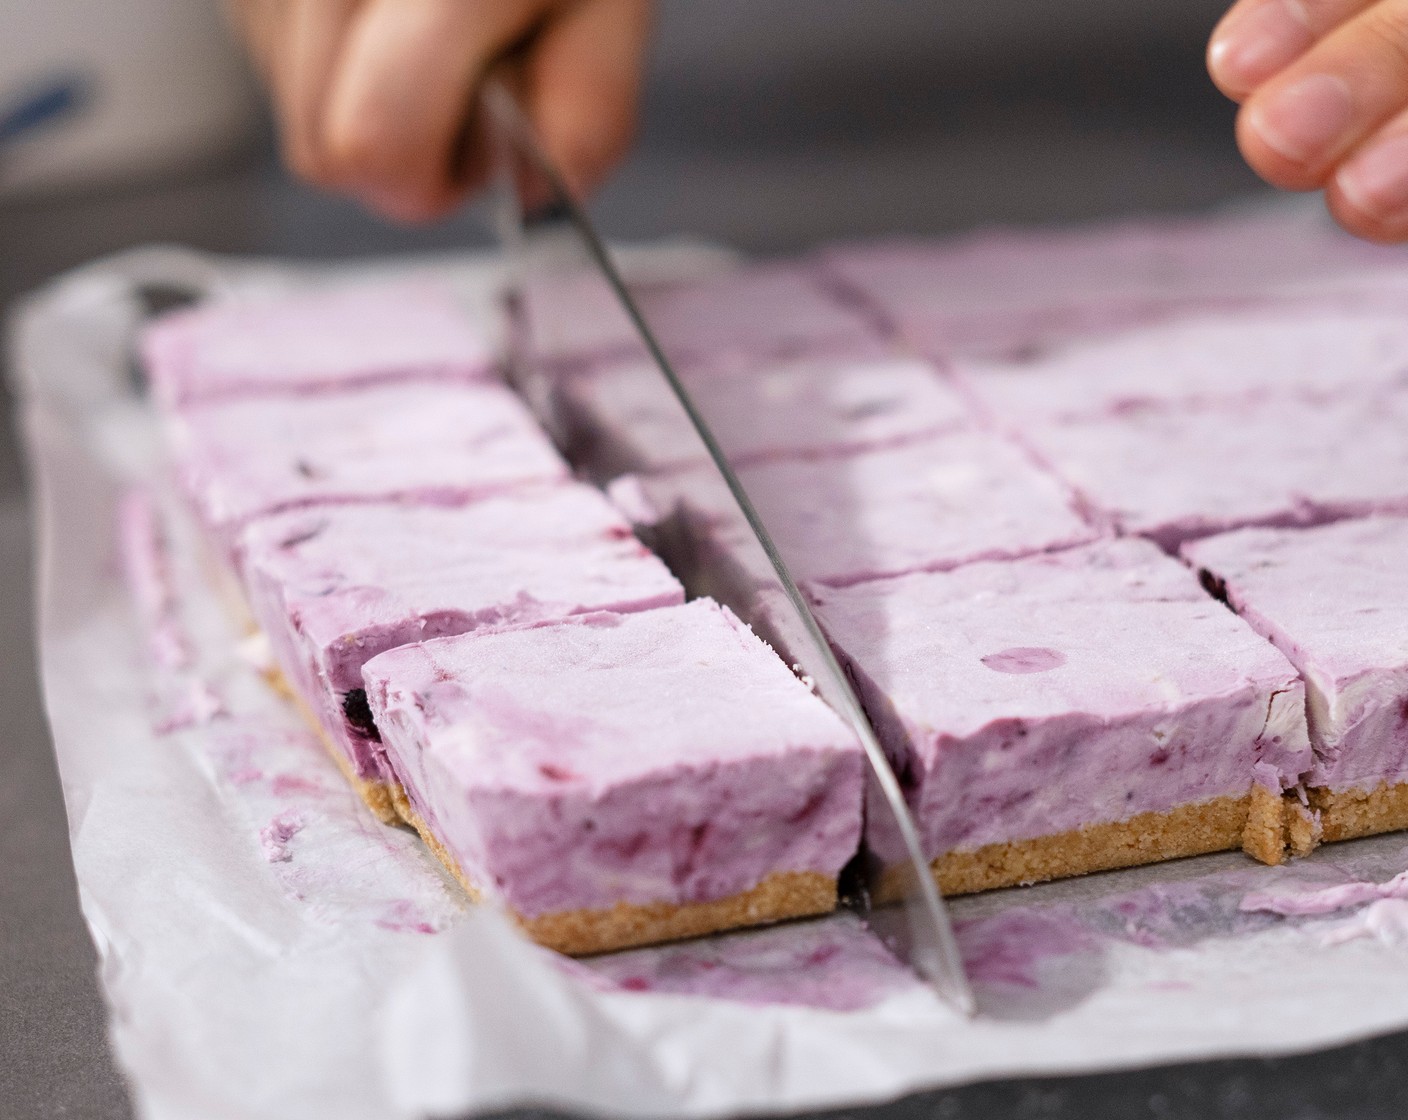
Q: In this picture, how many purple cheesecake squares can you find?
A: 12